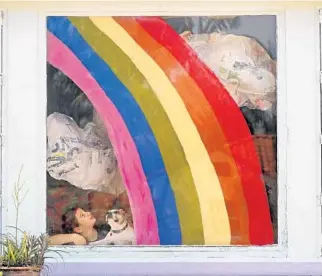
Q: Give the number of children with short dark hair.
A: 1